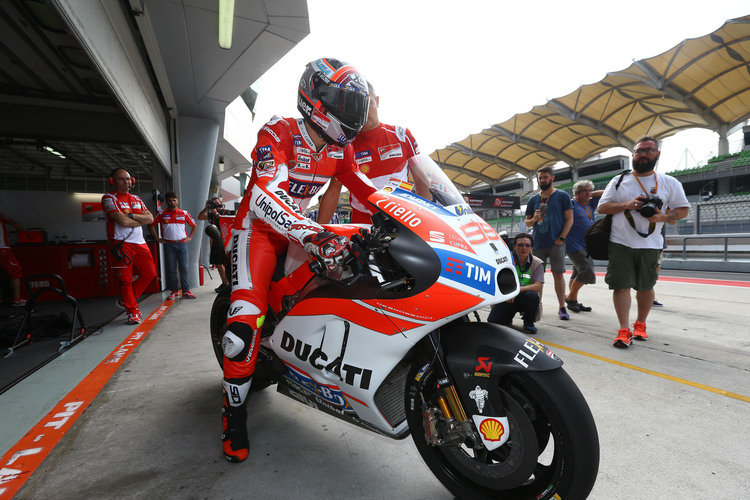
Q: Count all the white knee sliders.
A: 1